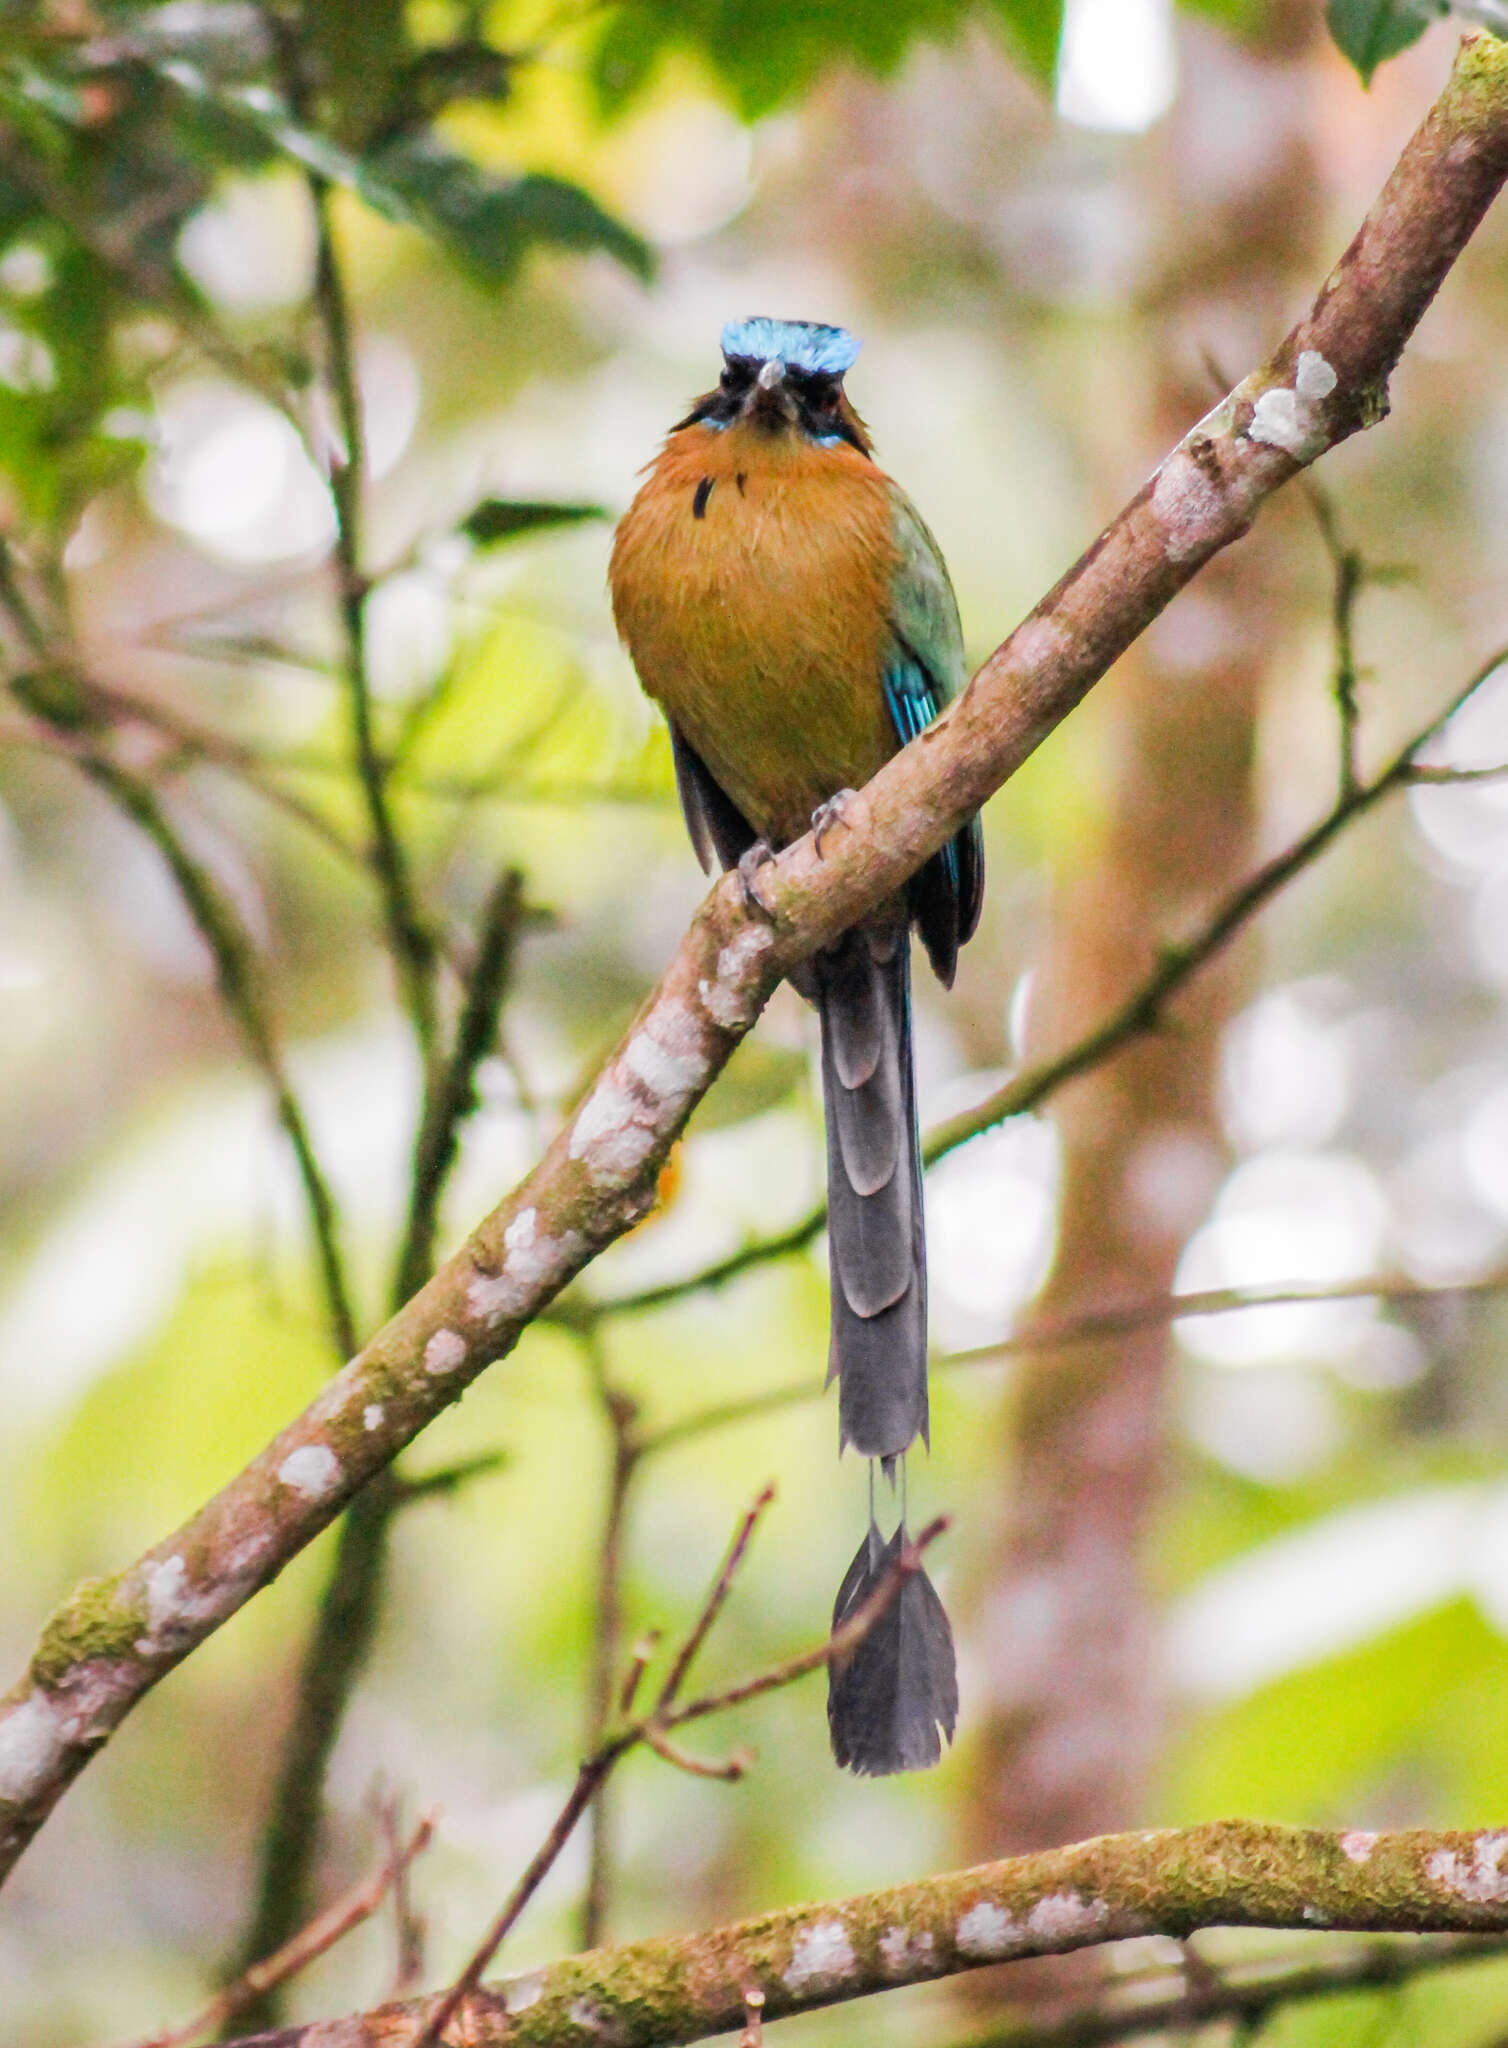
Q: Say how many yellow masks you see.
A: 0